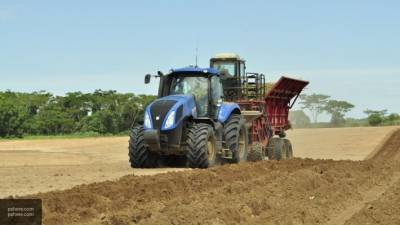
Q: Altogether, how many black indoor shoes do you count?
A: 0